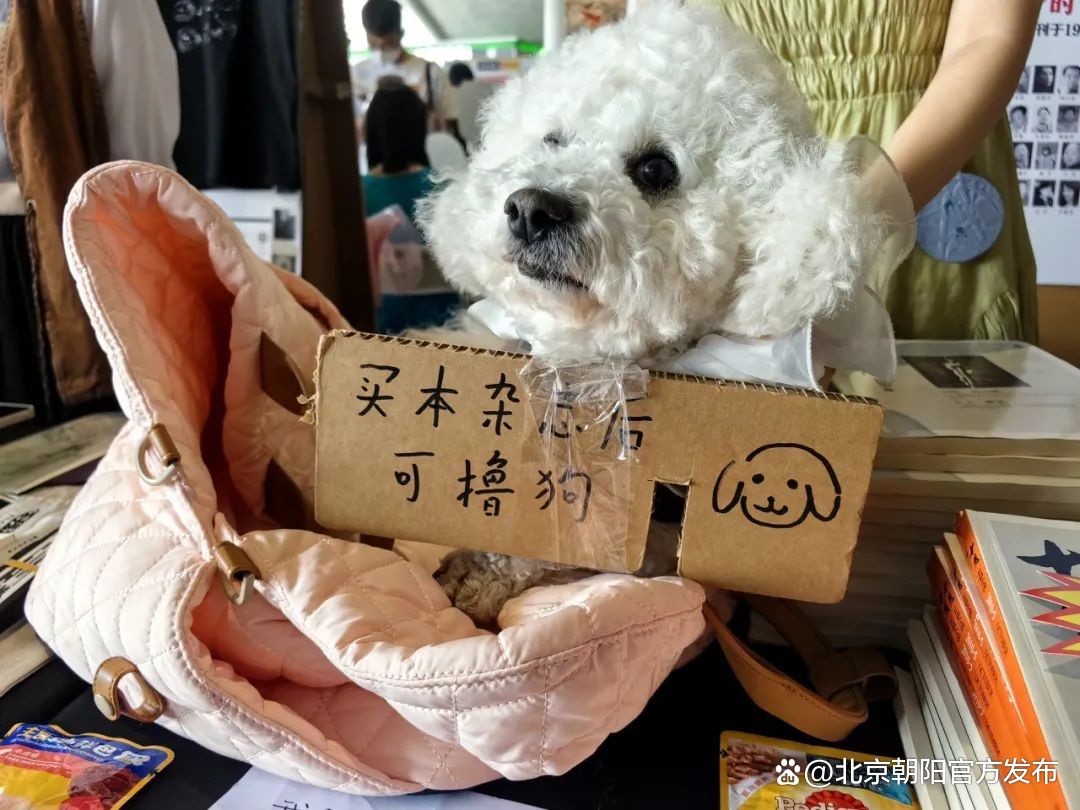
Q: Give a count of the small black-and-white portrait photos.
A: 12